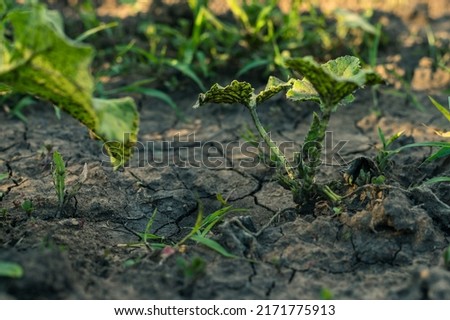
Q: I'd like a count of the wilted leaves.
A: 3